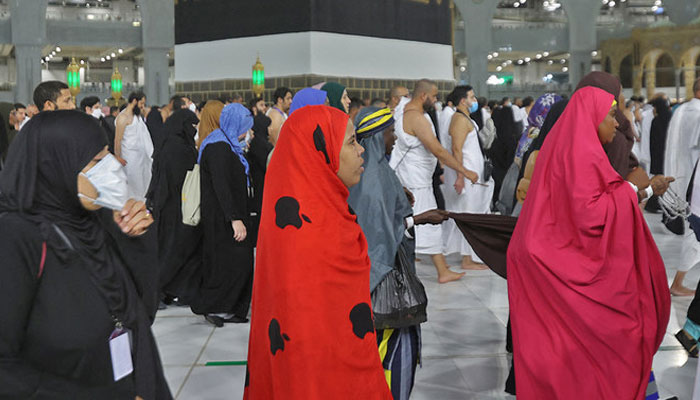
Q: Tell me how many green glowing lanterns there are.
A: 3